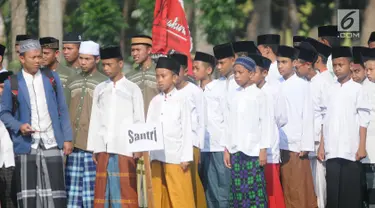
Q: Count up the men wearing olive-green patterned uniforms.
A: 4